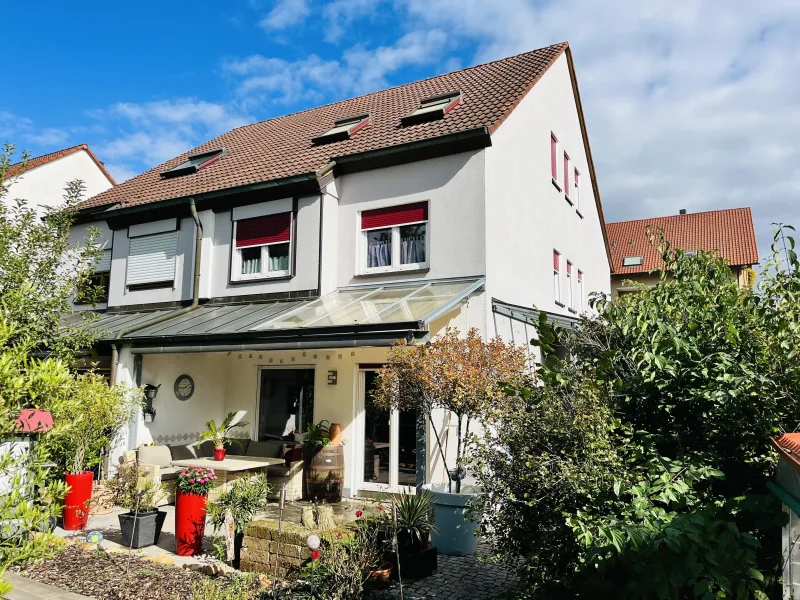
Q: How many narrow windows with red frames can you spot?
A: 6